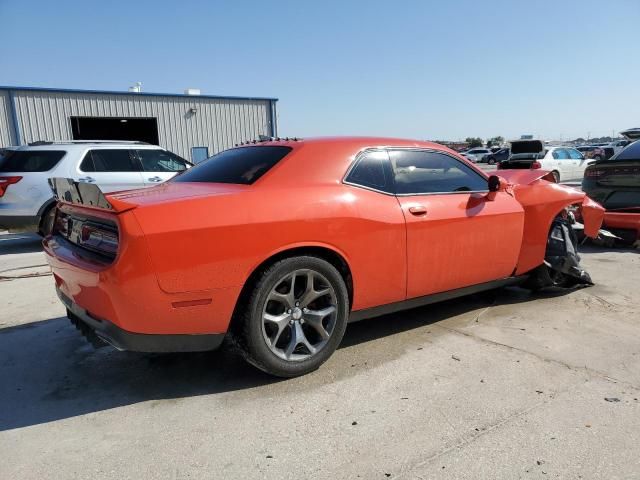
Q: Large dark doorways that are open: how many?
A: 1